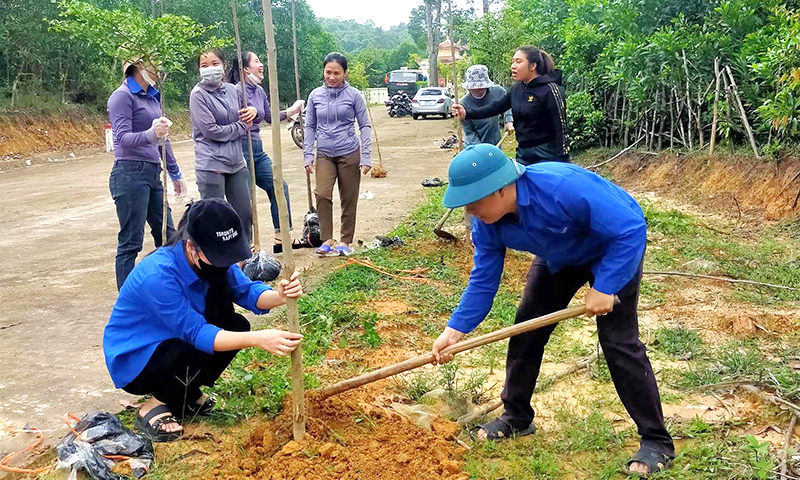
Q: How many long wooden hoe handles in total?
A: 2